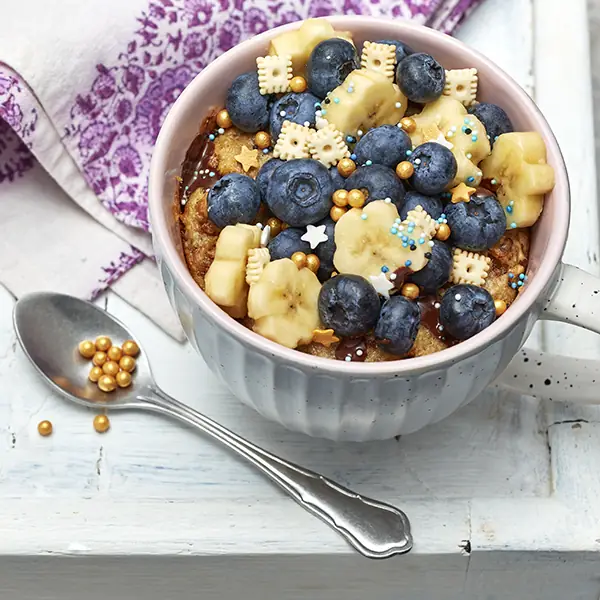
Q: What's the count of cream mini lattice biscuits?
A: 8